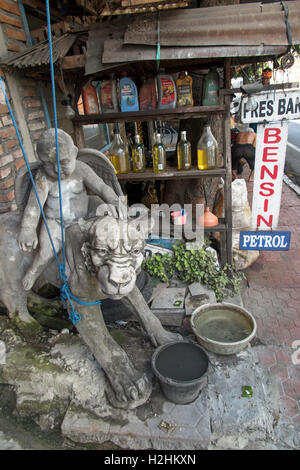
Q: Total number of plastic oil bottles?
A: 7